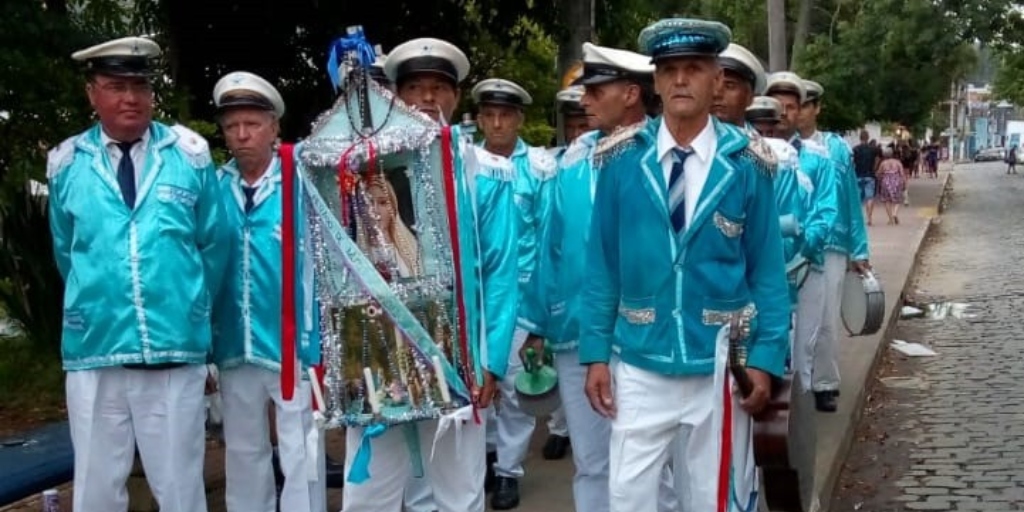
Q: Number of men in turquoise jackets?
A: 11